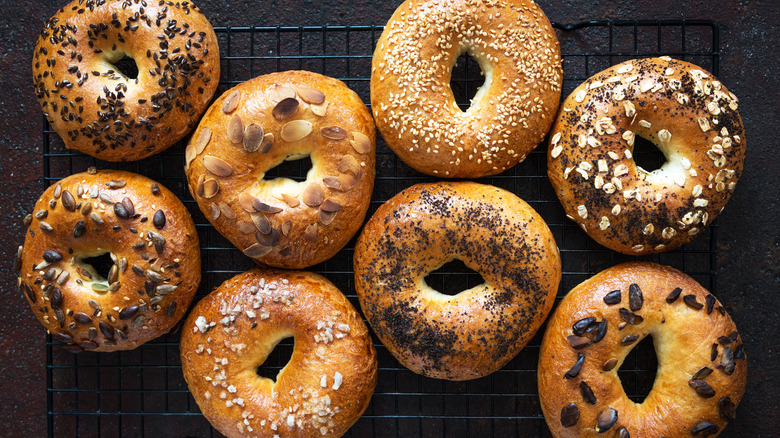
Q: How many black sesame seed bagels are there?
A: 1